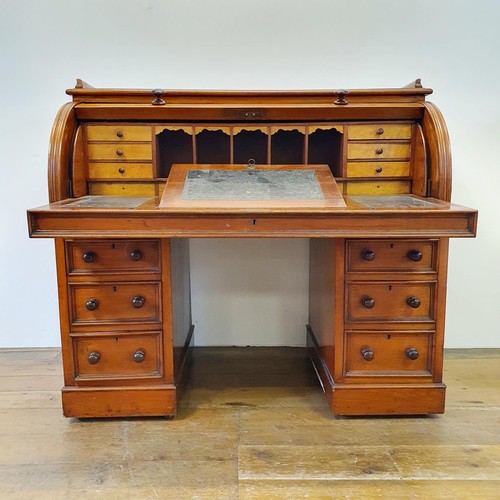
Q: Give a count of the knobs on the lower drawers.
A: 12